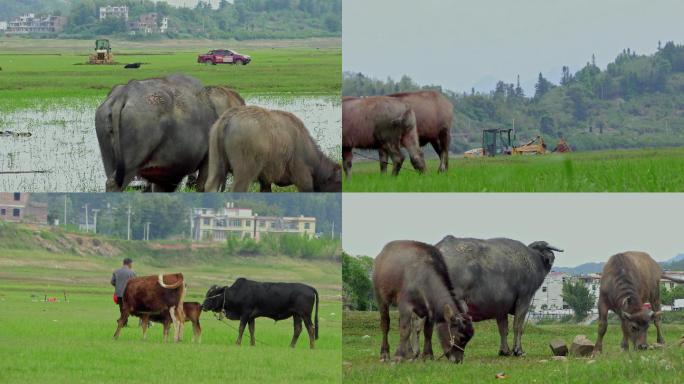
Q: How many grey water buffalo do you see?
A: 2